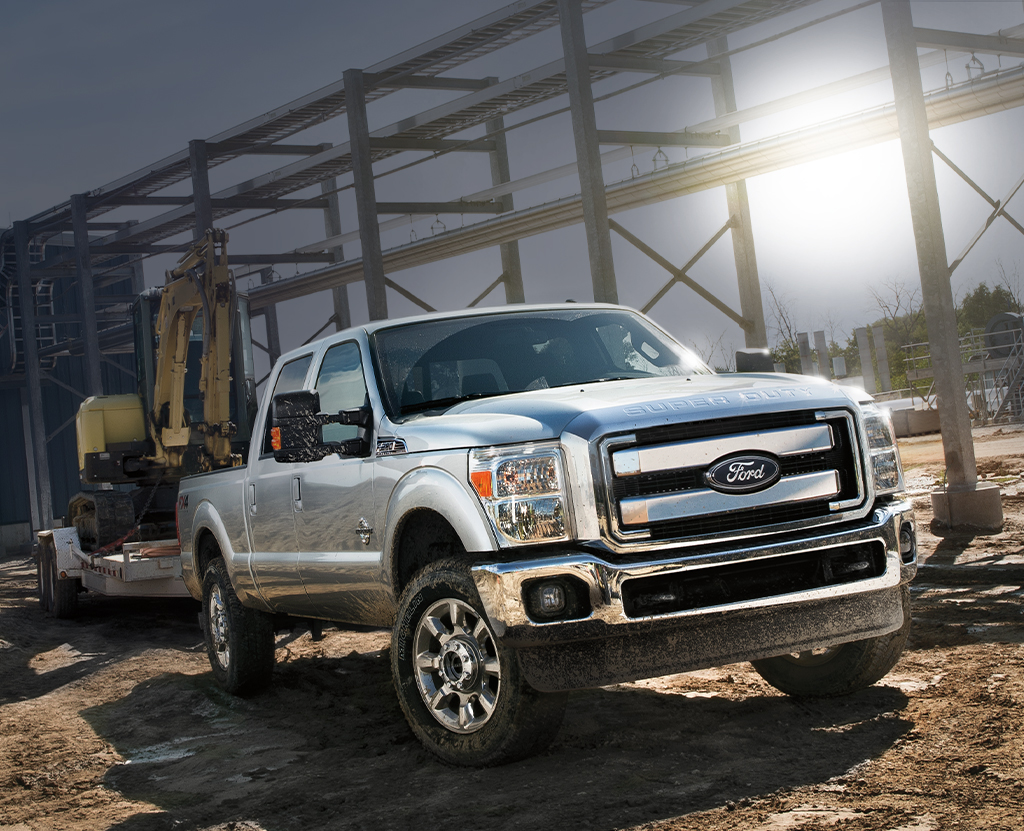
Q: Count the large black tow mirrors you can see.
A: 2